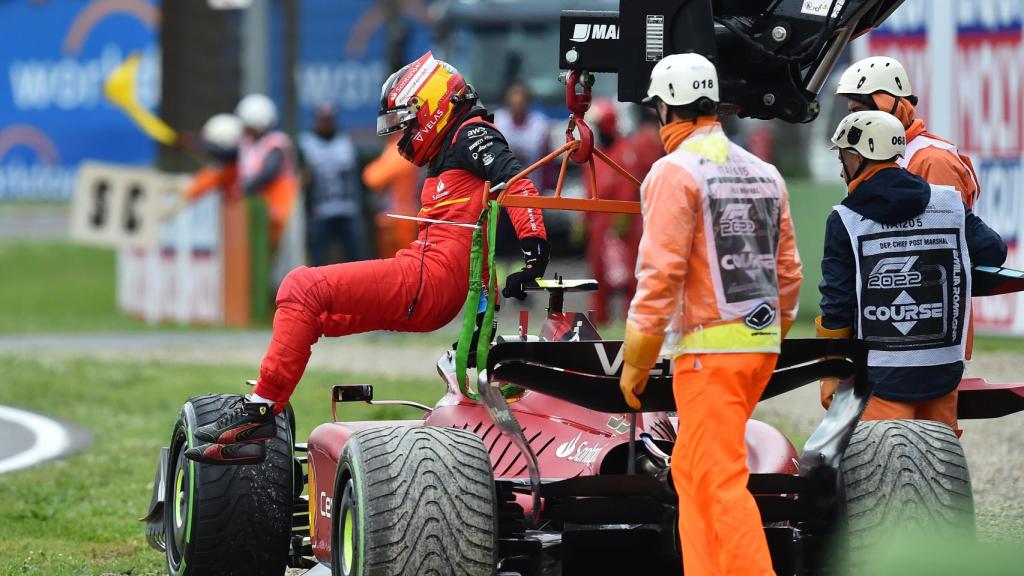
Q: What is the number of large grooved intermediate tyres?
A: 3